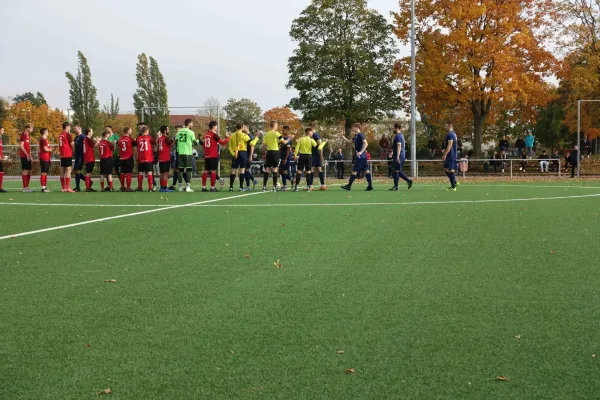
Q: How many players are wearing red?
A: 10